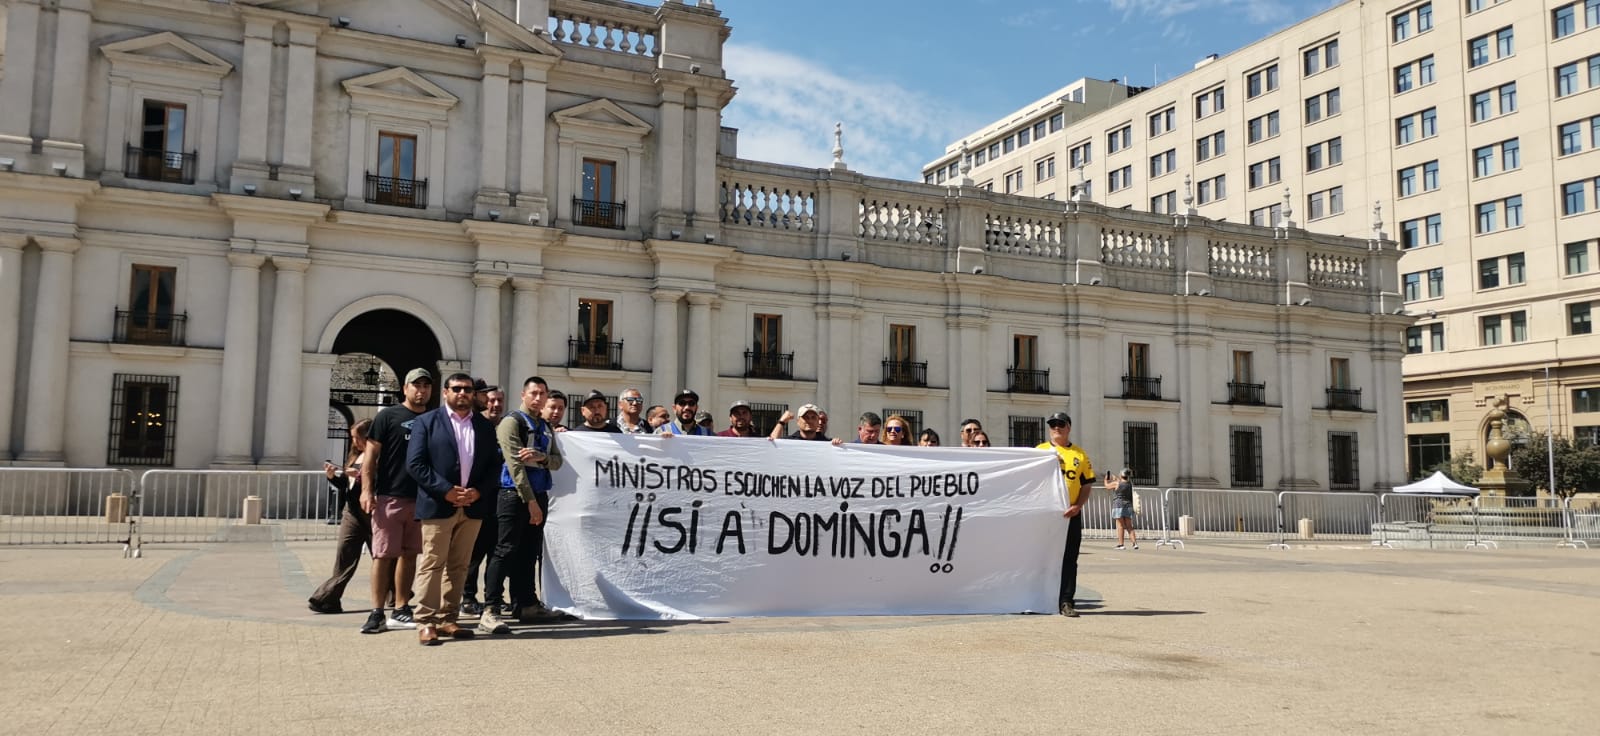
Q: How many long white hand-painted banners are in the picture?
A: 1